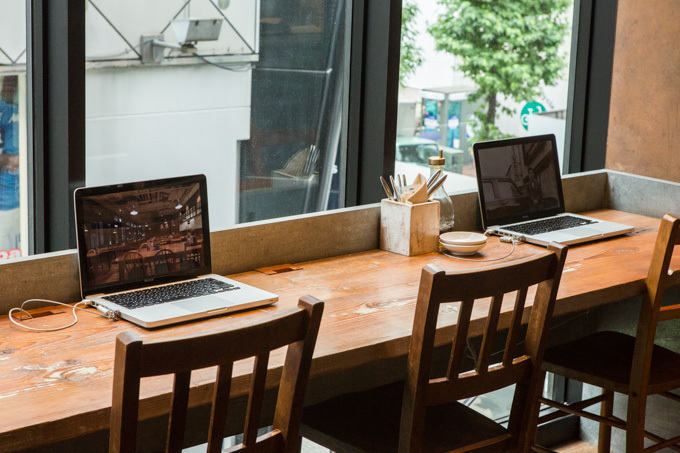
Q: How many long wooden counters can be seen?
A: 1